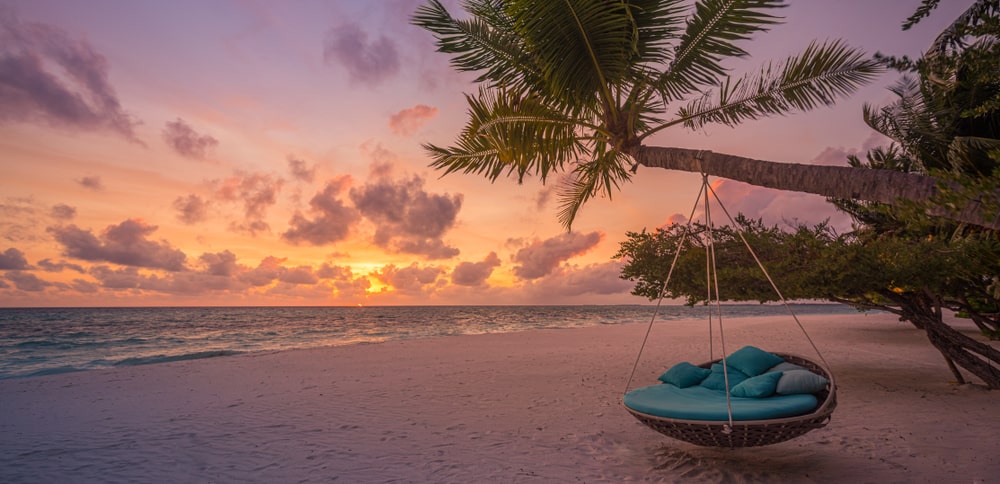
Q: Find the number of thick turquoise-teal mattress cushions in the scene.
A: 1